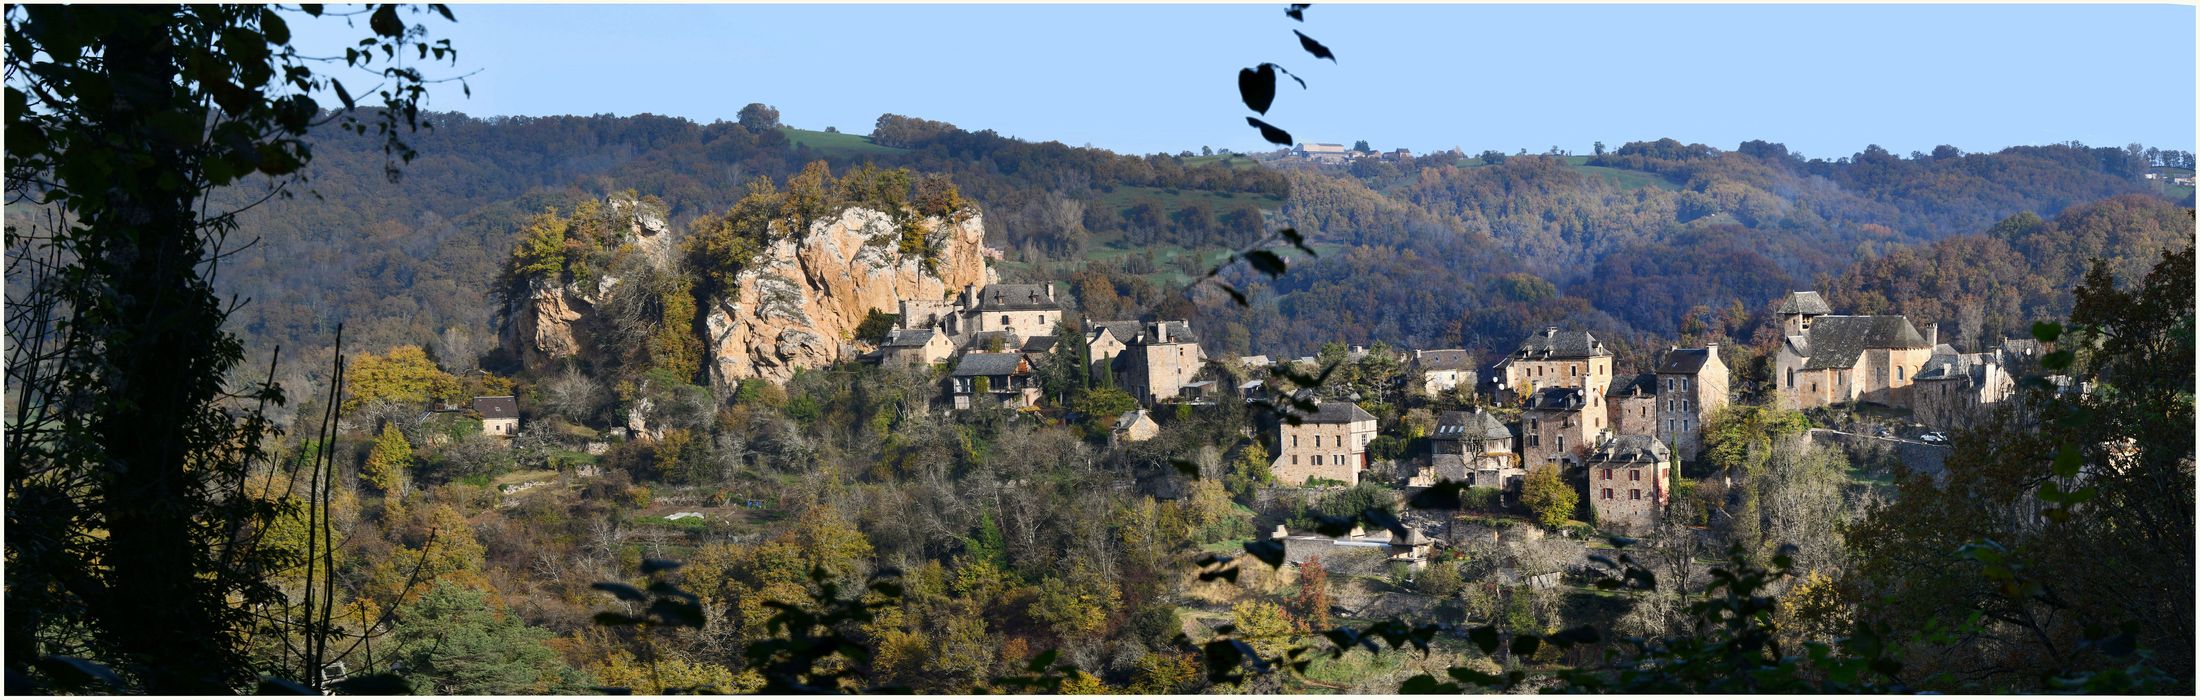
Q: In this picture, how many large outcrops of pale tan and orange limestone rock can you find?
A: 2